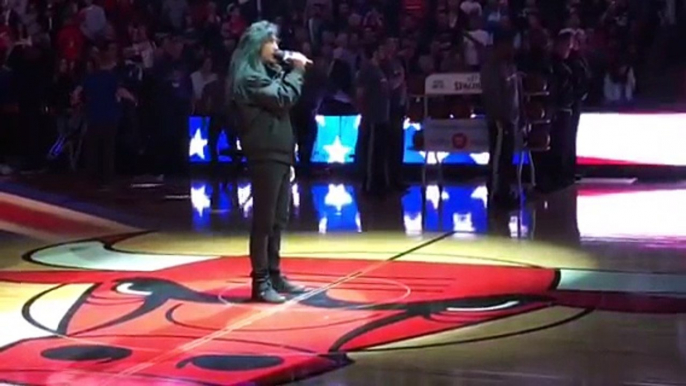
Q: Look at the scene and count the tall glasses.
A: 0